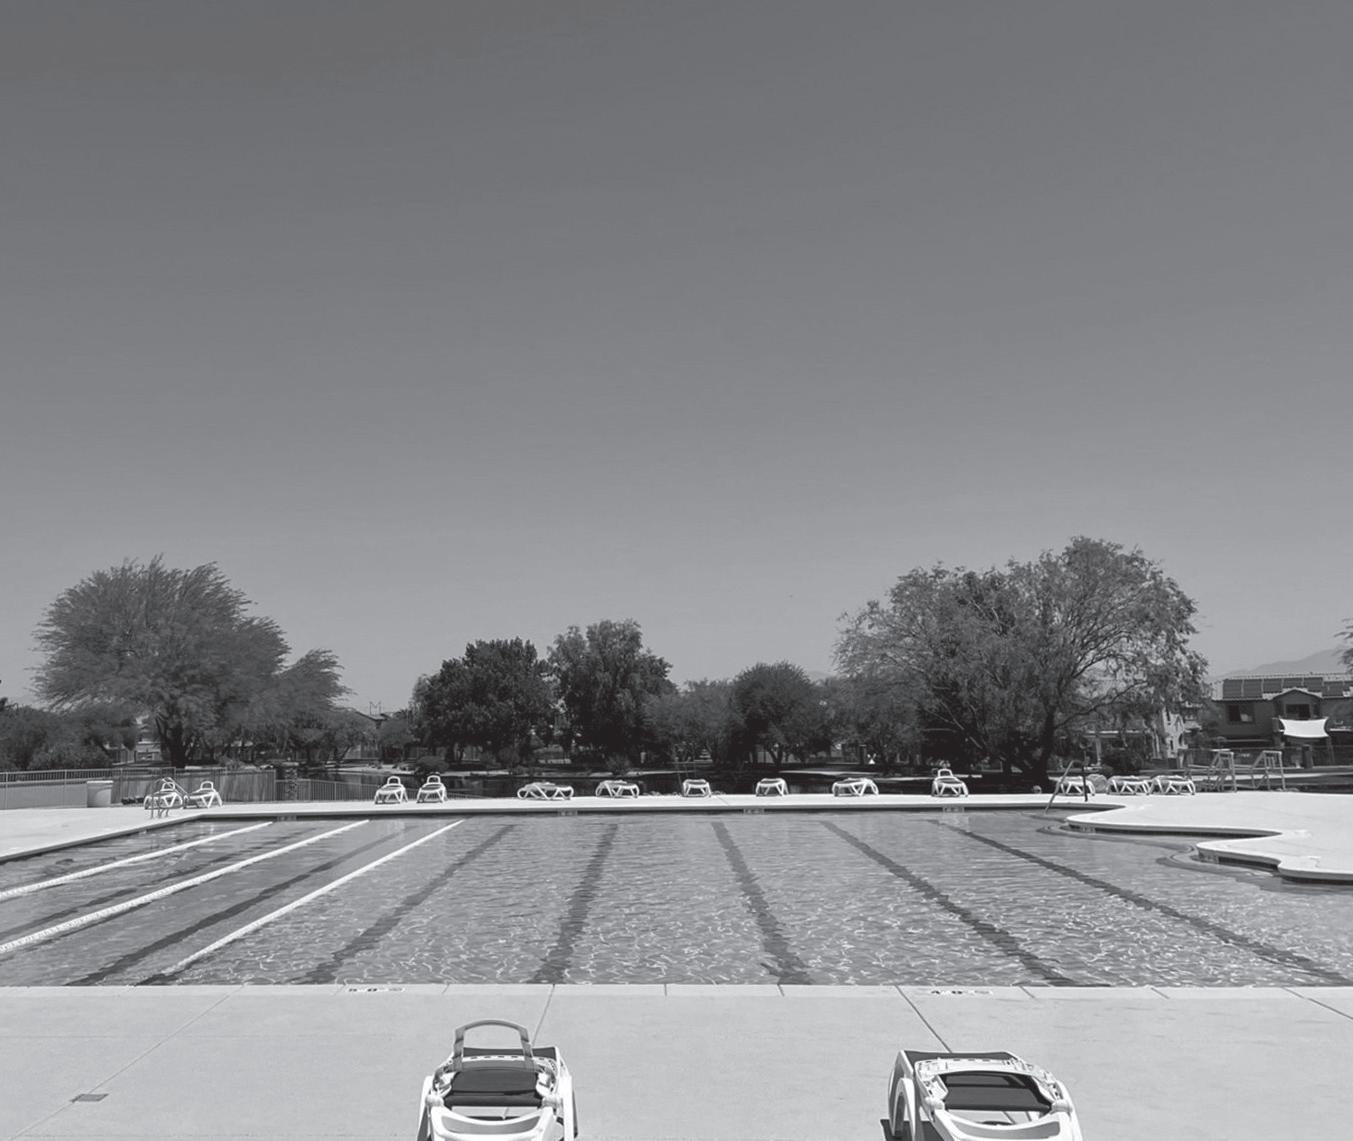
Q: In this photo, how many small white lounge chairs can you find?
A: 13